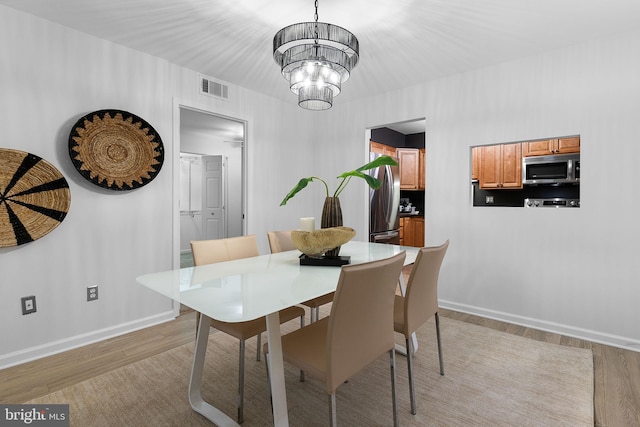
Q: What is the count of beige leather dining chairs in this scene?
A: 4